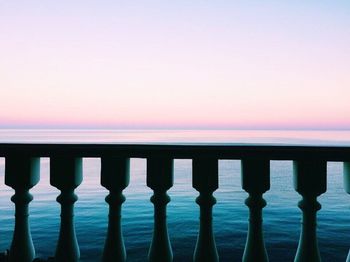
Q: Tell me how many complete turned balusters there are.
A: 7